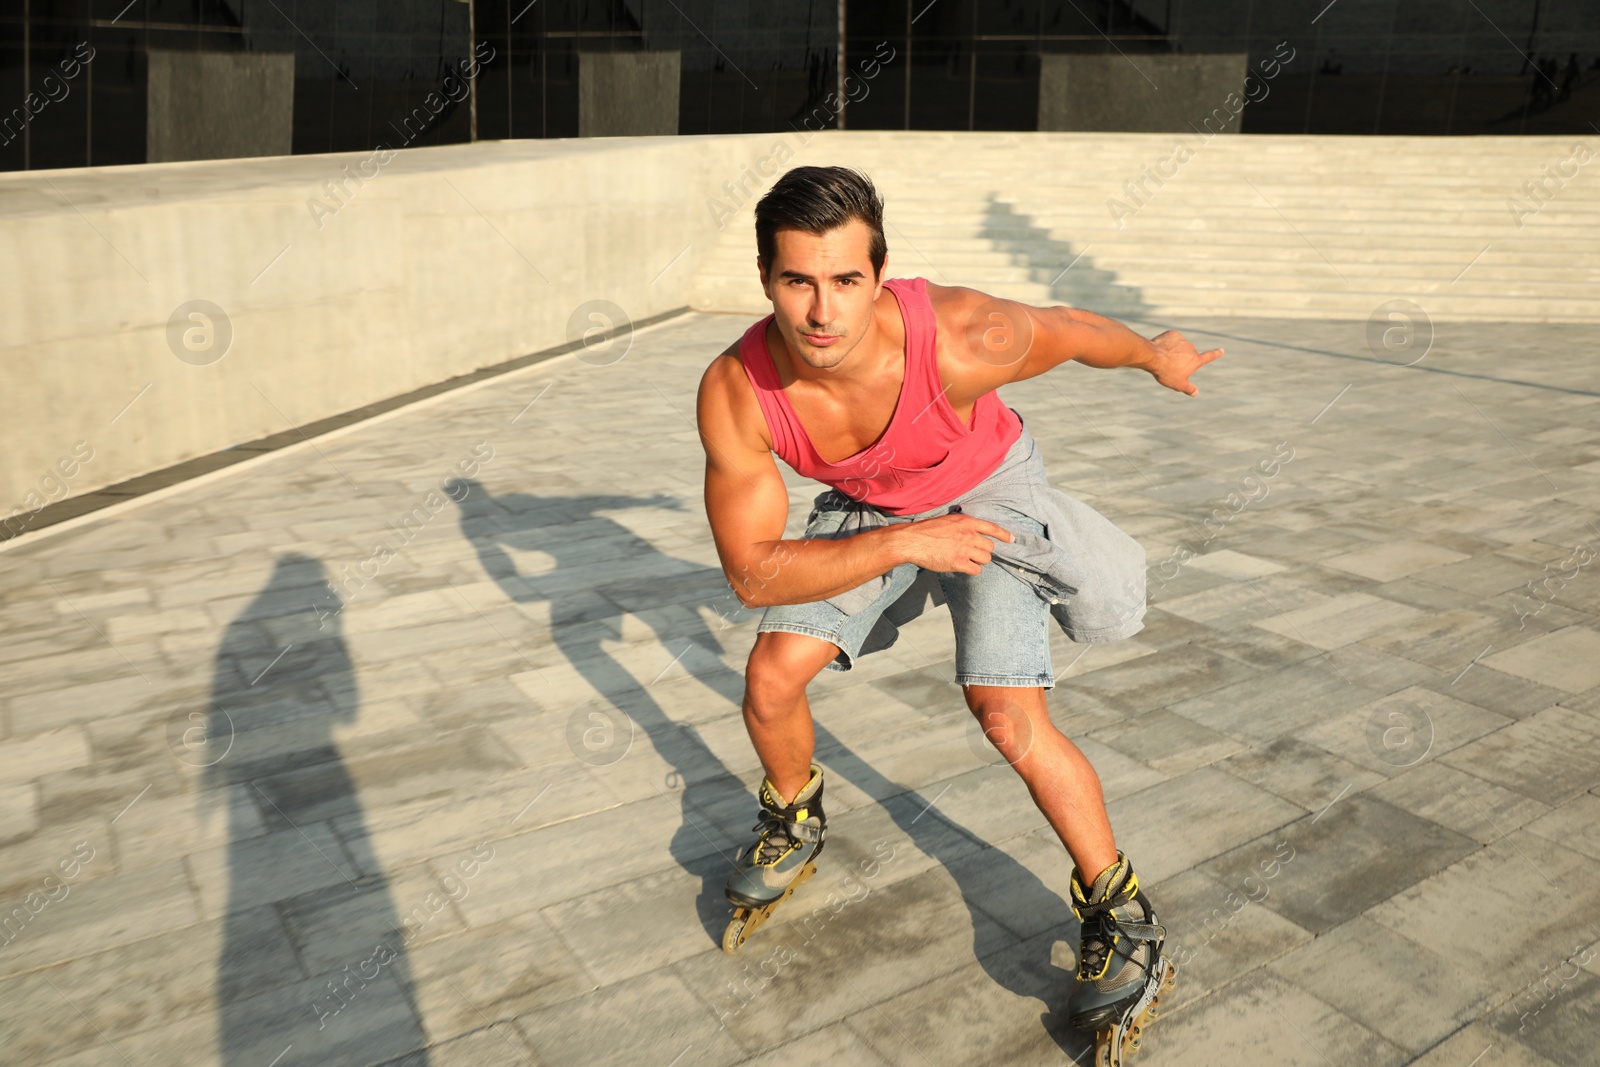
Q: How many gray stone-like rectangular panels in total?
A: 3